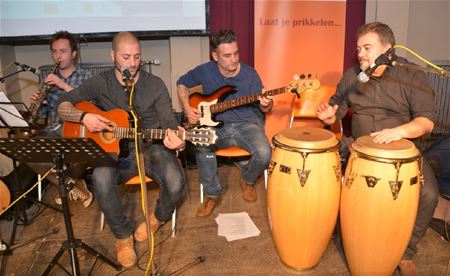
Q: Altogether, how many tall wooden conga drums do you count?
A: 2